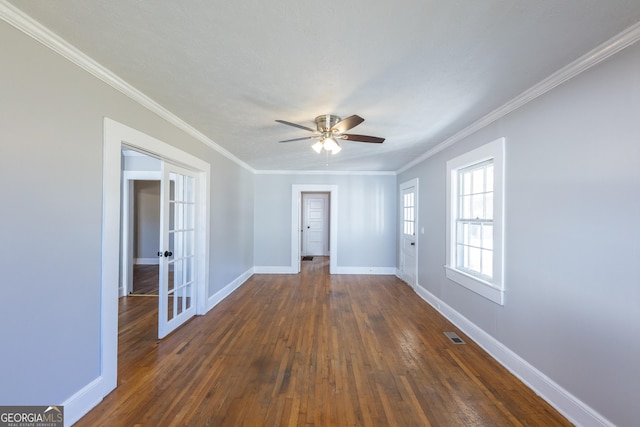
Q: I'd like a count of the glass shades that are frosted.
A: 3